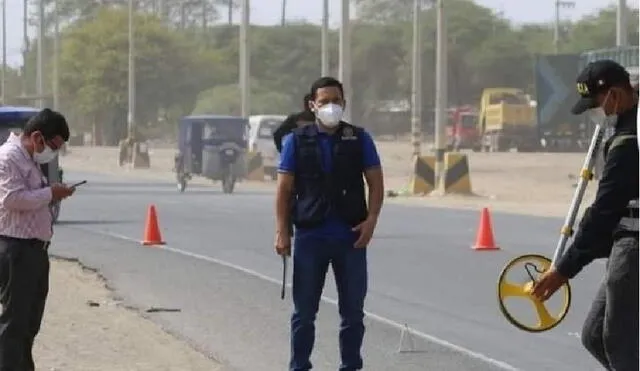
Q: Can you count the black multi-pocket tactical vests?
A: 1